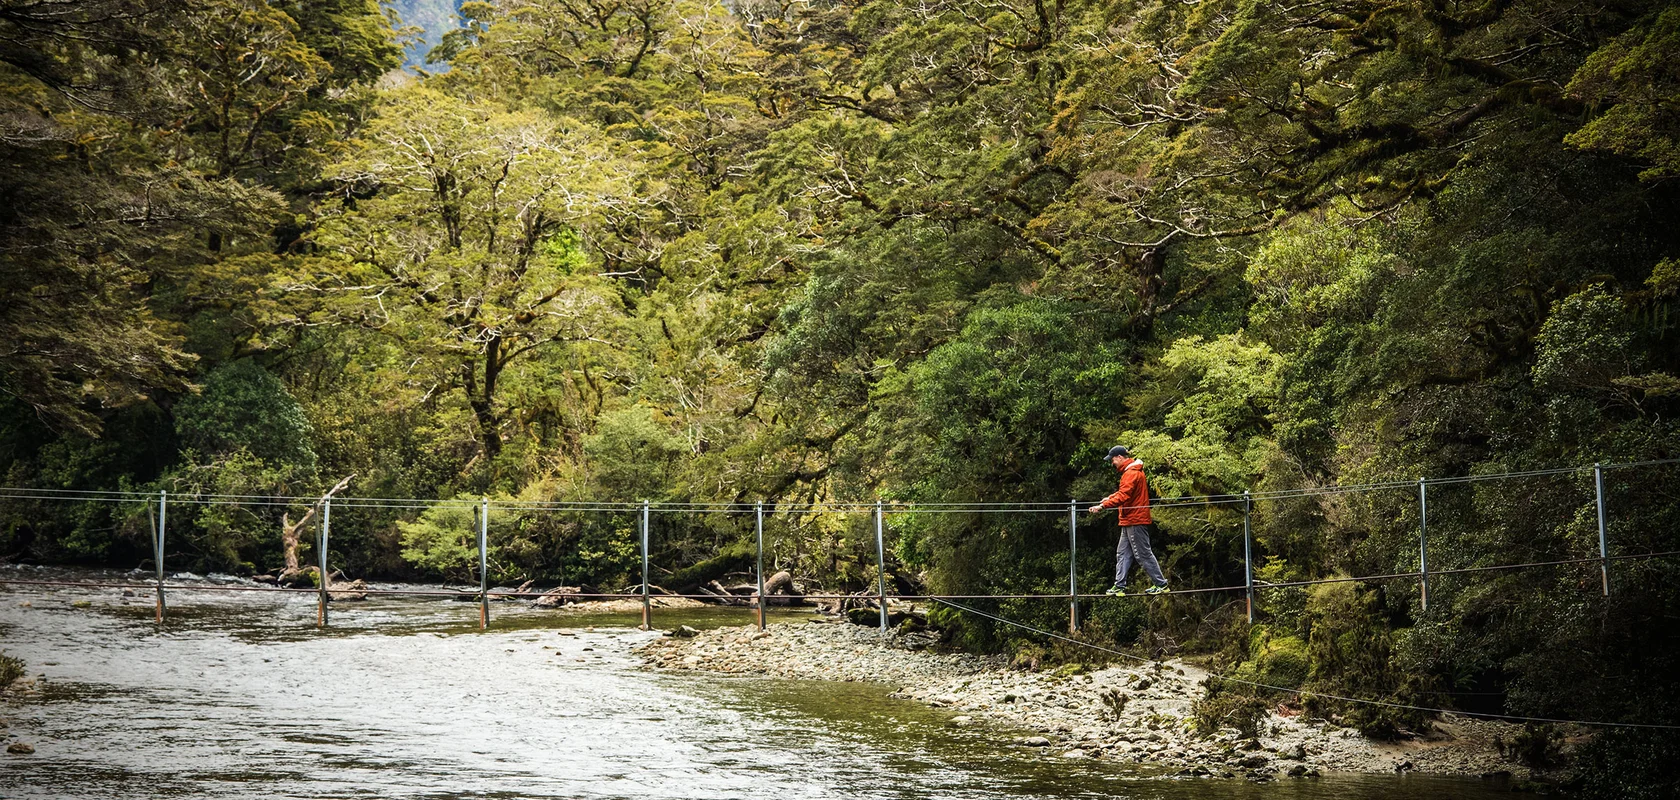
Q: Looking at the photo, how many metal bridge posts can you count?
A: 10